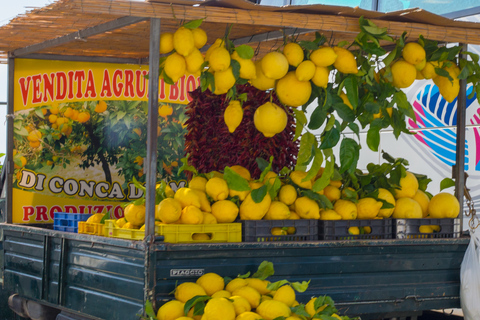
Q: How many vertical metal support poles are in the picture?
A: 3